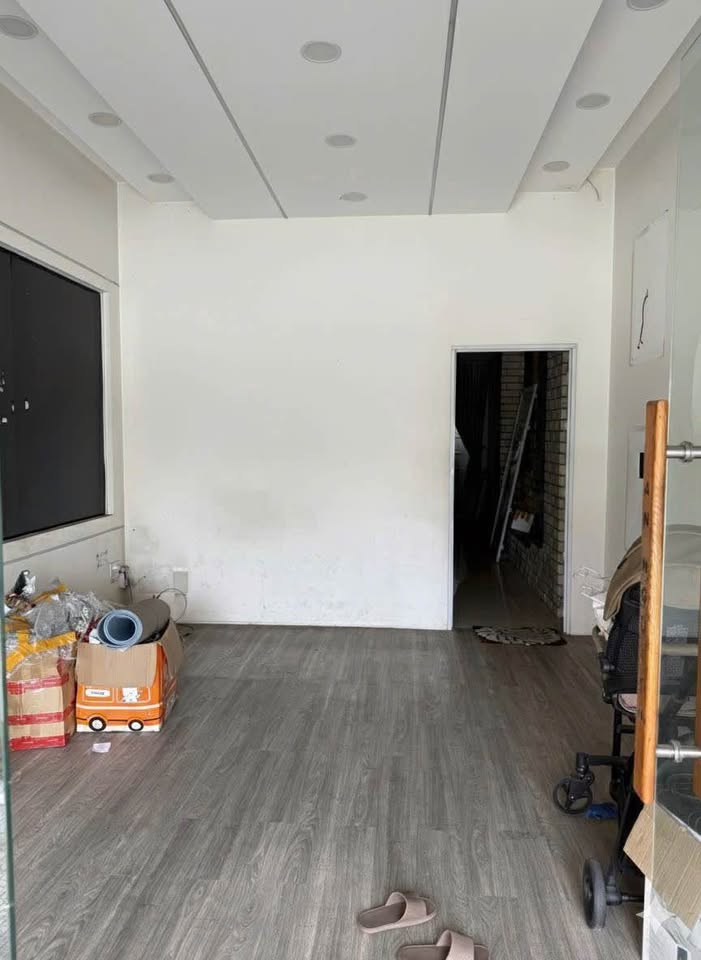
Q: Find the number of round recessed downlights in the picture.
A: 9